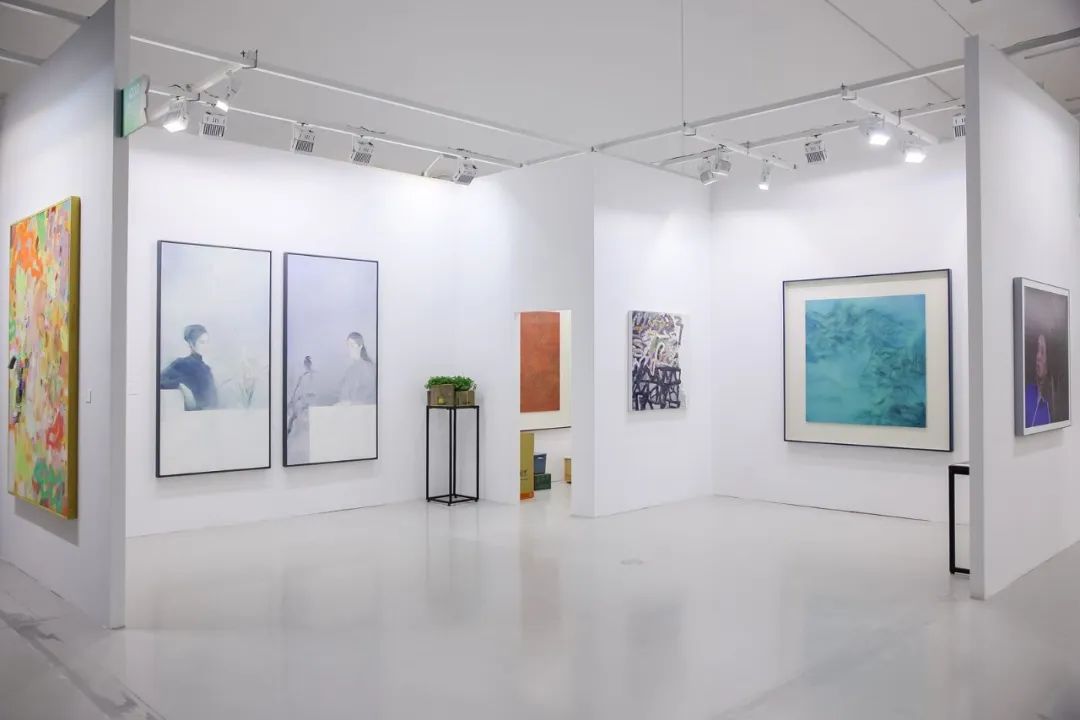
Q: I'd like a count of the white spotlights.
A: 13